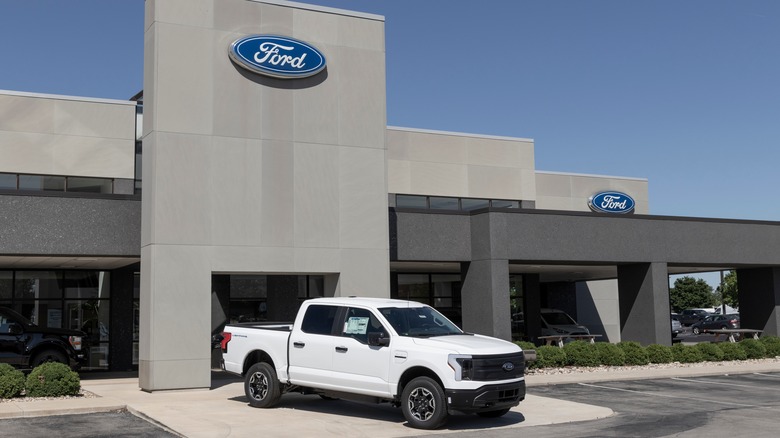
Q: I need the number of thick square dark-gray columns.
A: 3